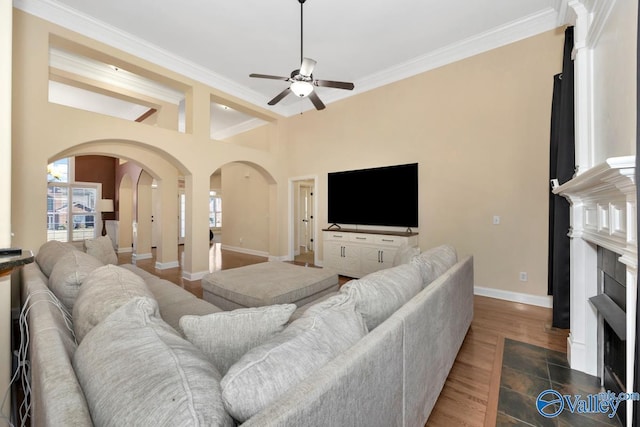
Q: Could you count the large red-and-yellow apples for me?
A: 0